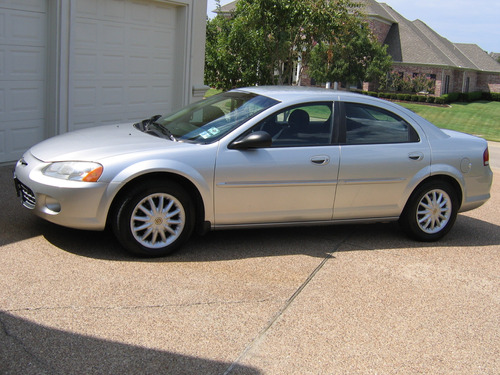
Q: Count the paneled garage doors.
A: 2